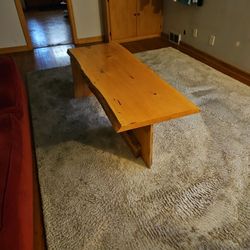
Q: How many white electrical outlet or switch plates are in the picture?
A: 2